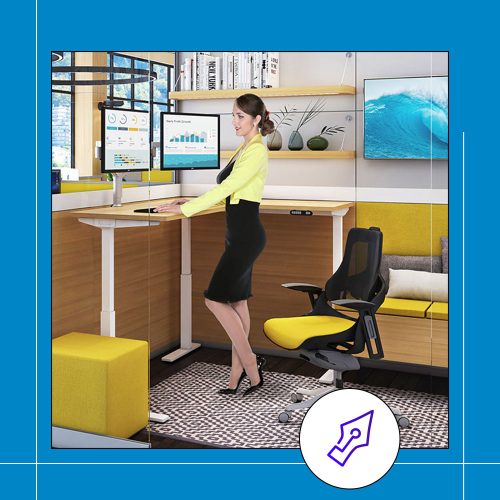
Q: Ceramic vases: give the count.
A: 3